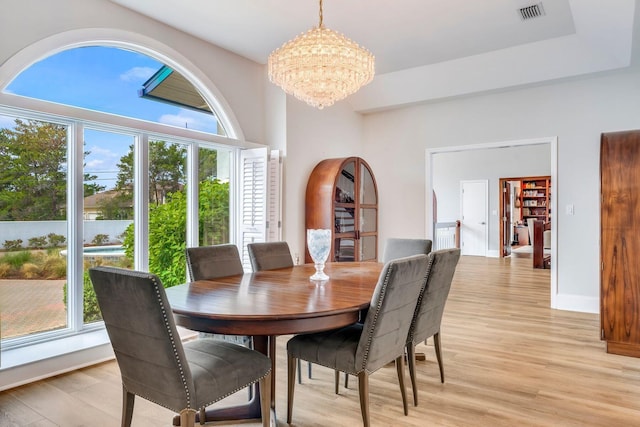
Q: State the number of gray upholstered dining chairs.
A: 6